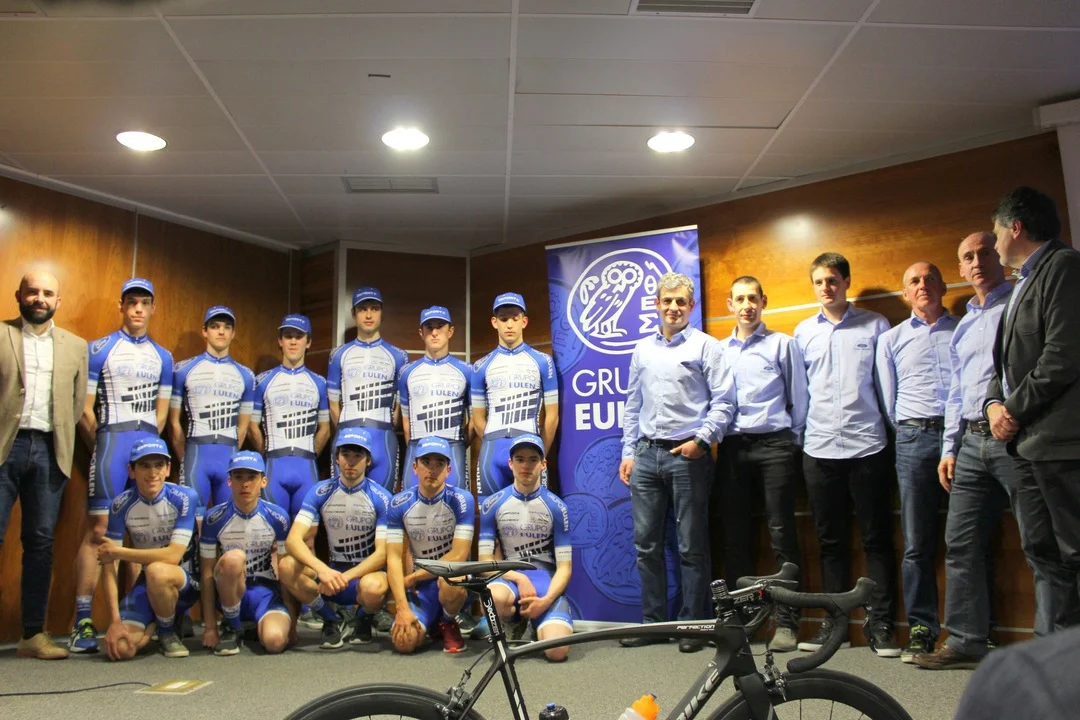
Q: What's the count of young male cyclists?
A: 11